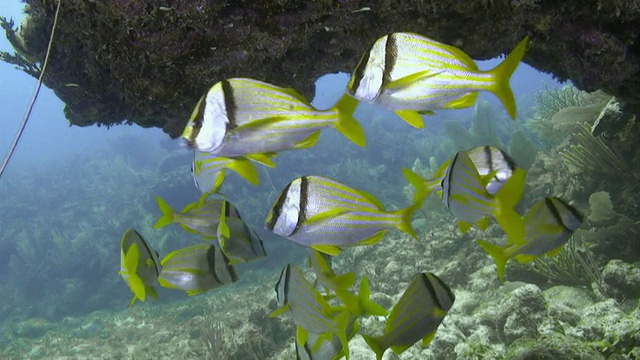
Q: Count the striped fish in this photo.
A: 15